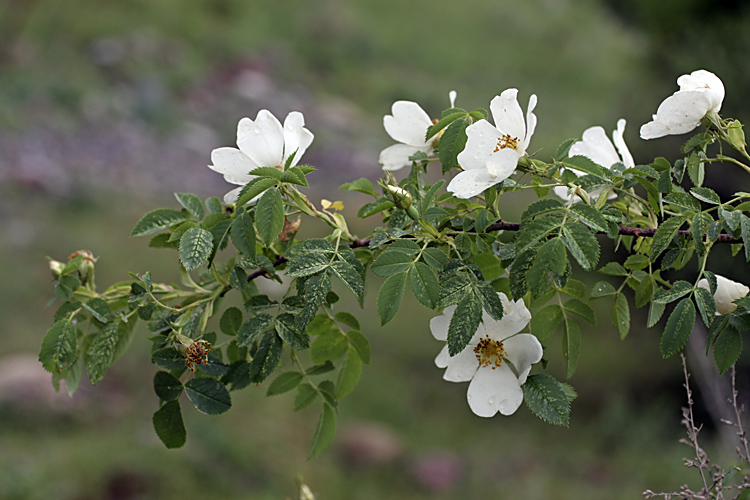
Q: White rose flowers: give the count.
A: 7